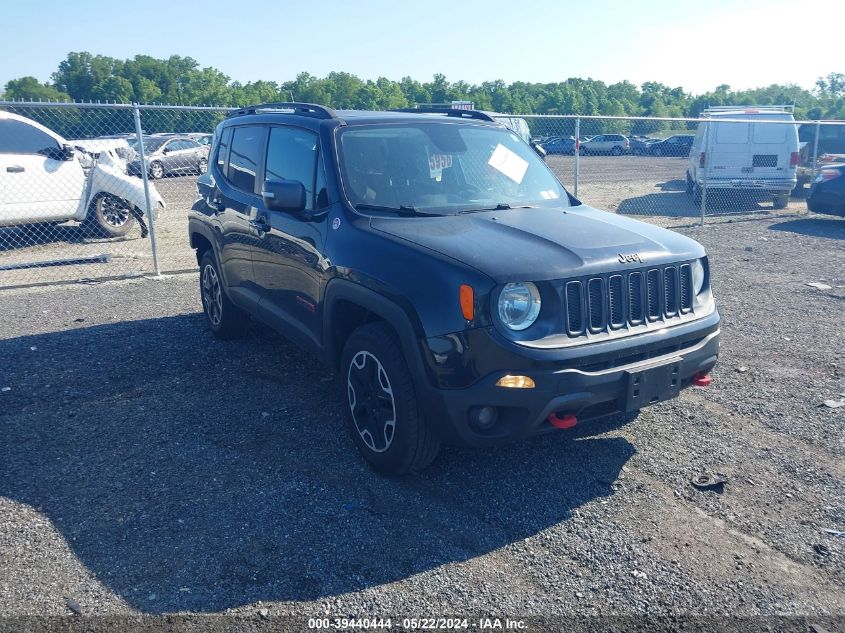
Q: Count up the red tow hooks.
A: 2